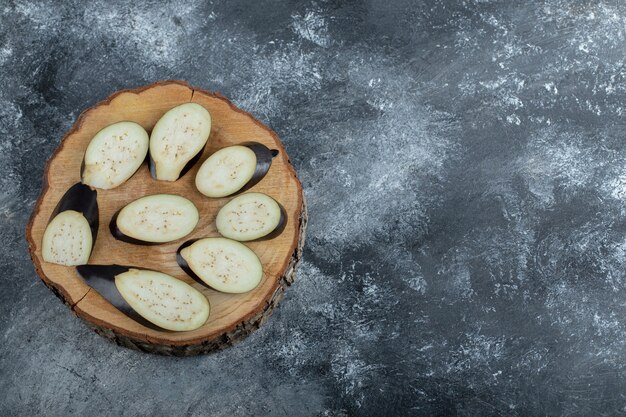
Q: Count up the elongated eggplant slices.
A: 8